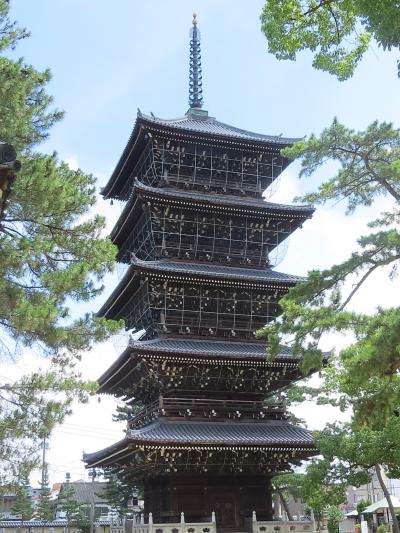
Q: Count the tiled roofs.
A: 5